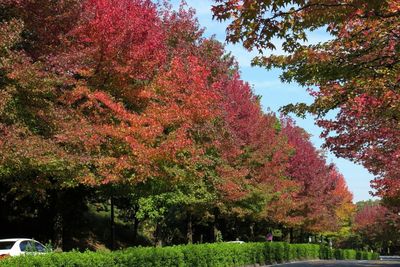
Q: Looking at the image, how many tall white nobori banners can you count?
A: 0